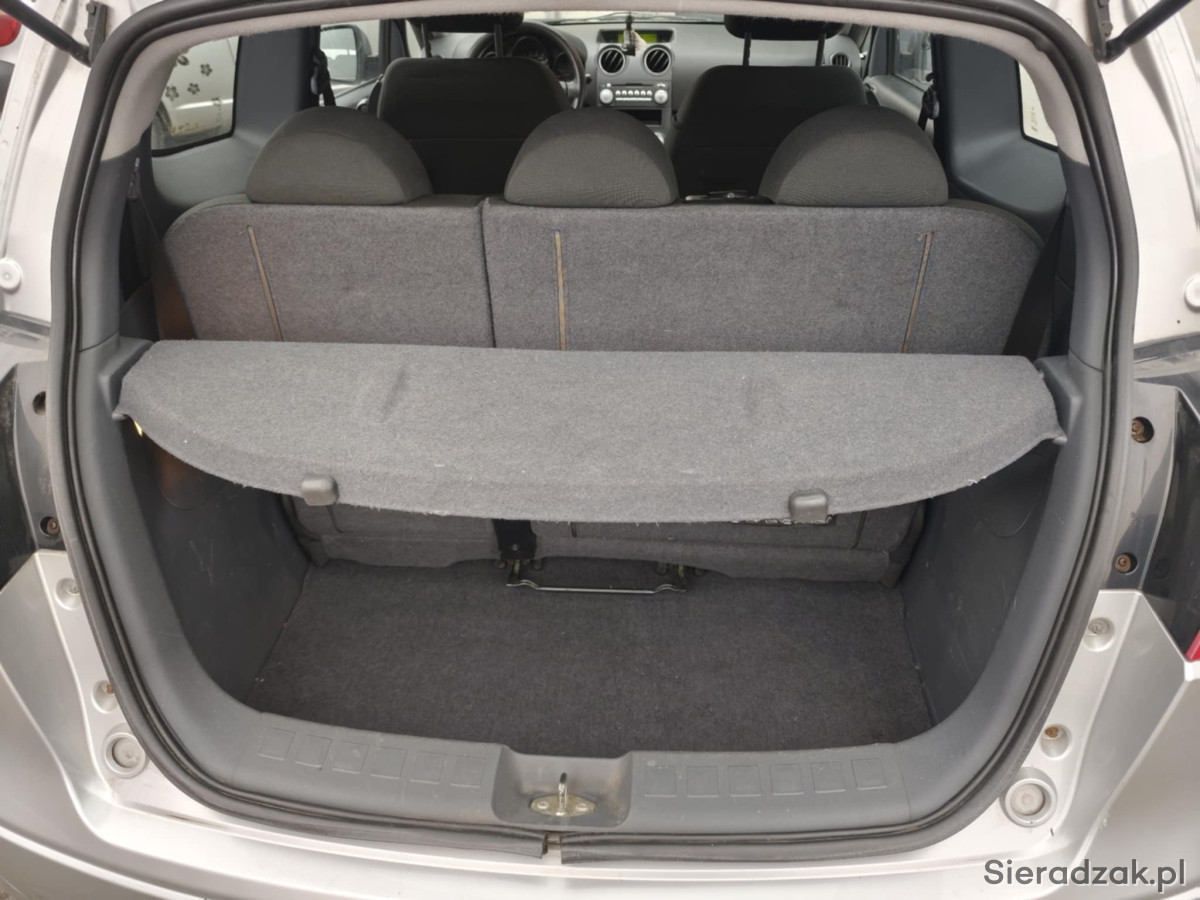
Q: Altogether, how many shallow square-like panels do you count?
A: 12